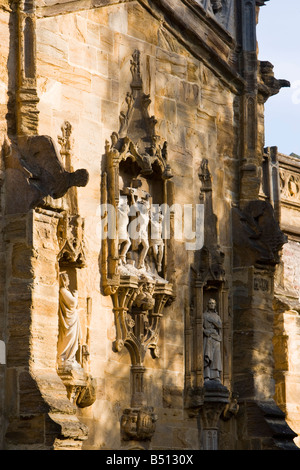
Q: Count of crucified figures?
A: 3